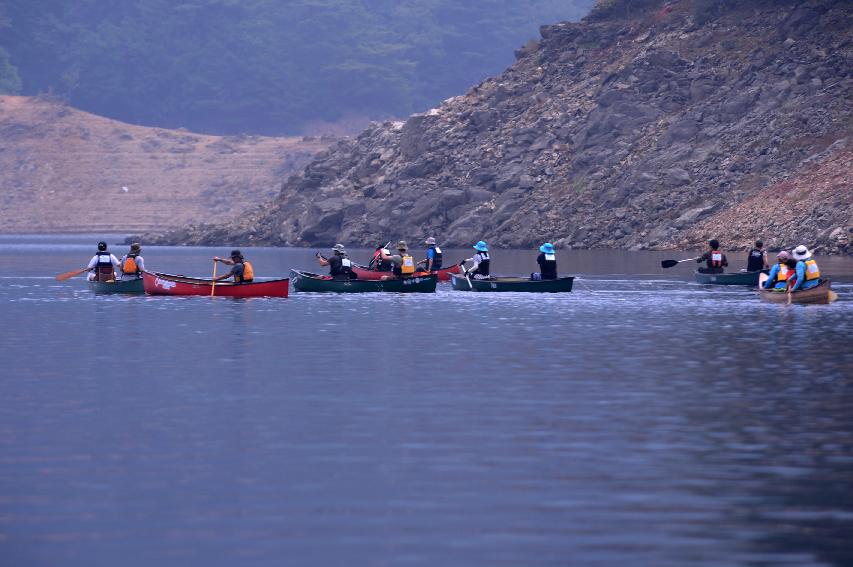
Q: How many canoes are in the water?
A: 7